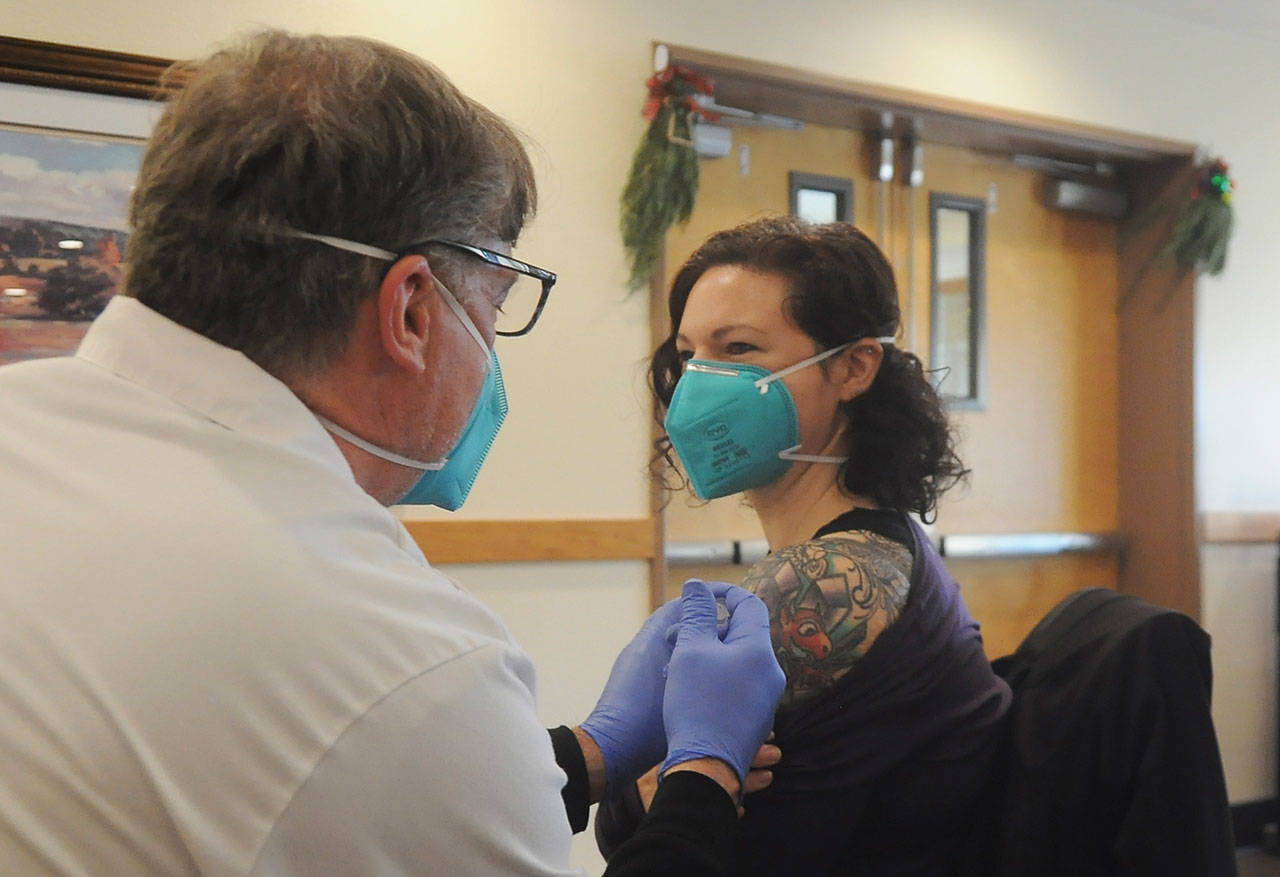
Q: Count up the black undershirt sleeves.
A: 2